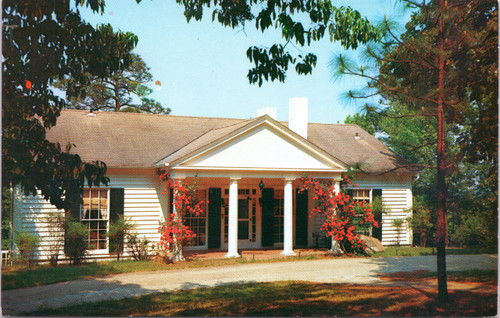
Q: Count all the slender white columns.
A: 4